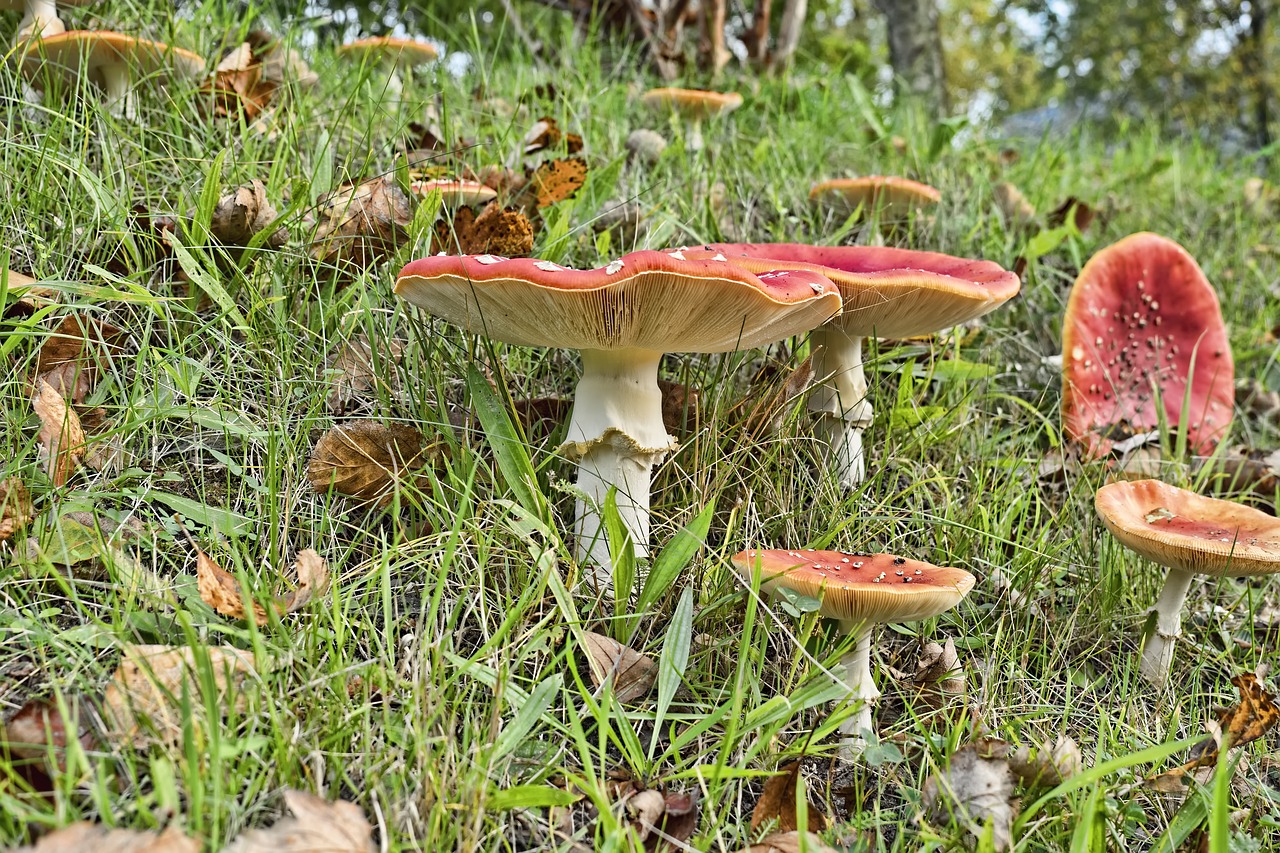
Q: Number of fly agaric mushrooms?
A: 11